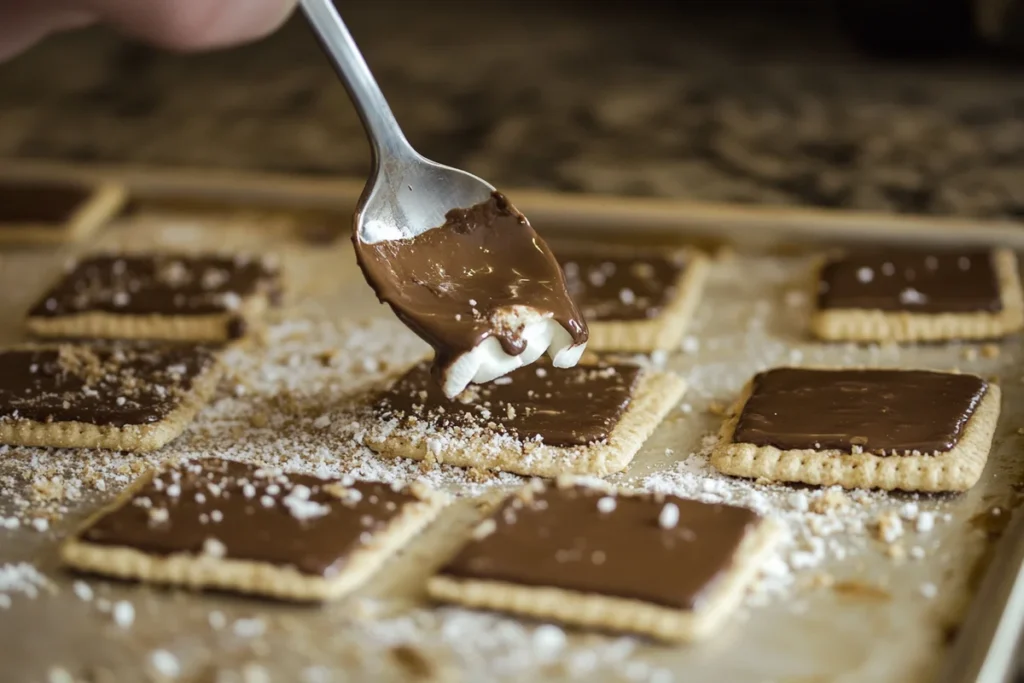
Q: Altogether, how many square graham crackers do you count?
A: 9